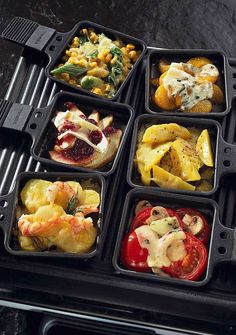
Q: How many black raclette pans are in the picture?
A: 6